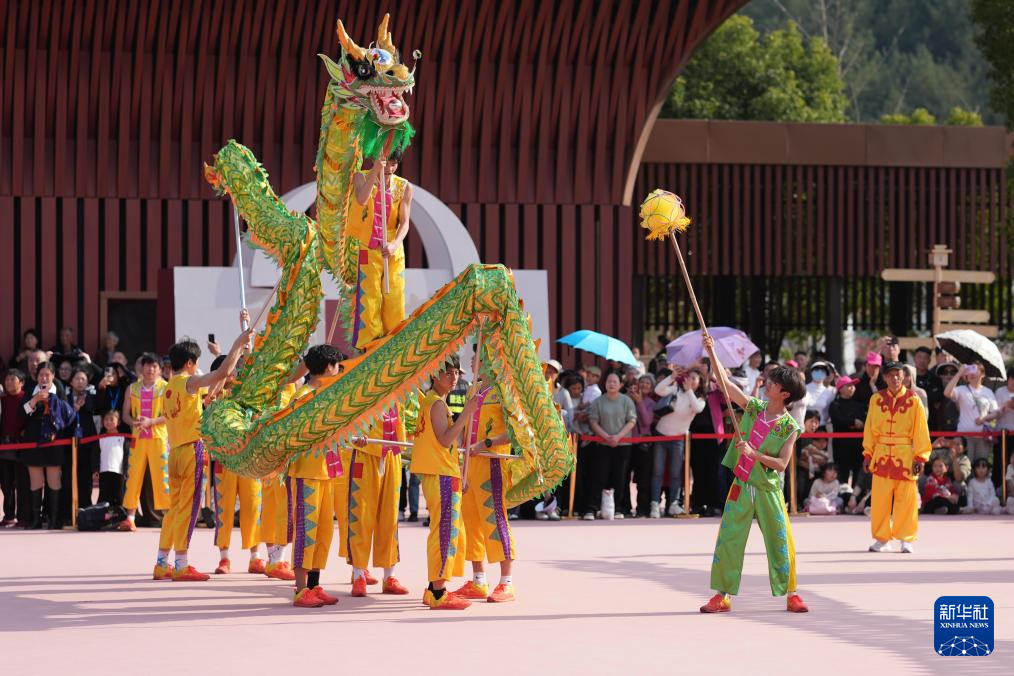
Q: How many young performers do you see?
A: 11